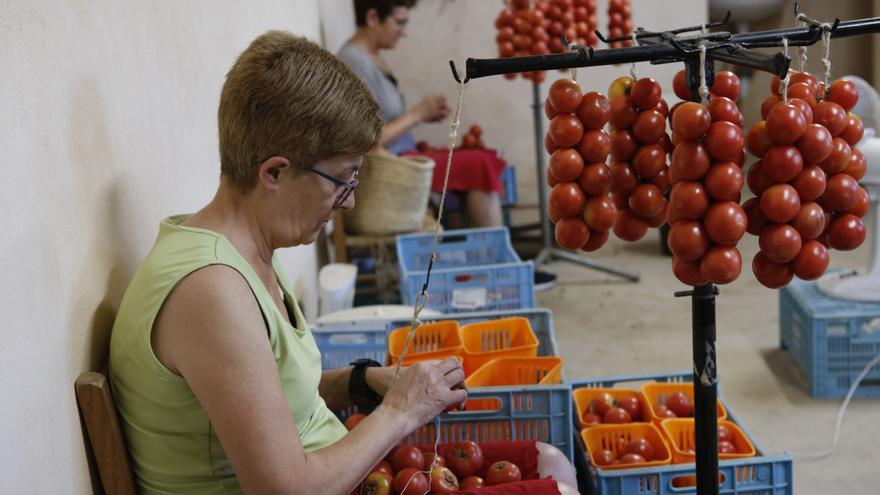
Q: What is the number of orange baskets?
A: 8